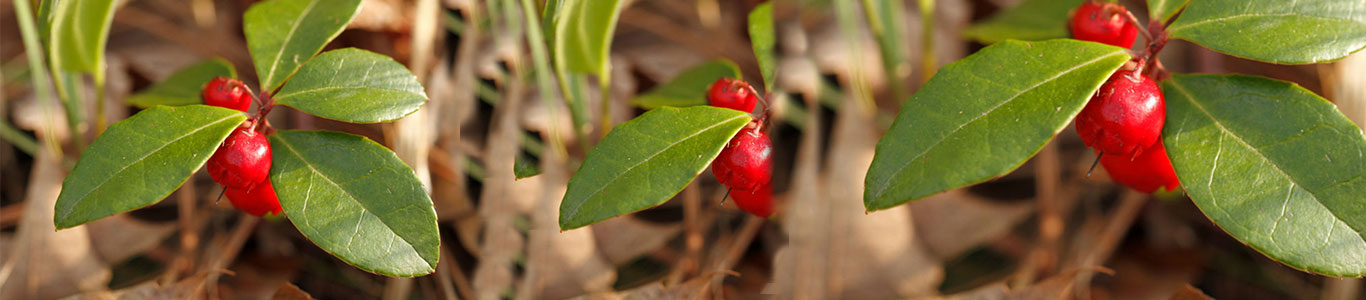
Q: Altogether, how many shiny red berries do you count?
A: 9